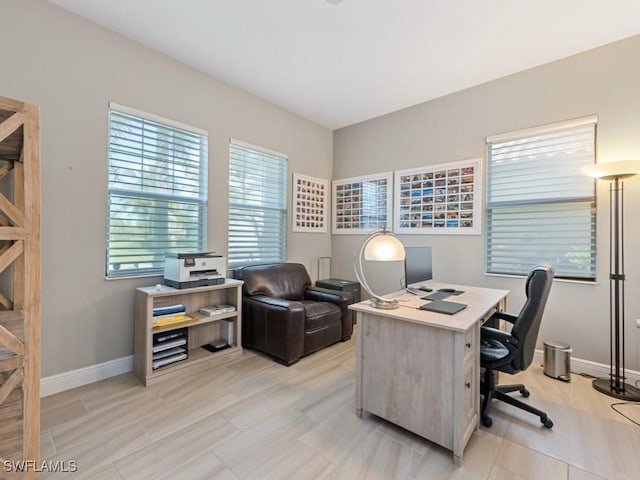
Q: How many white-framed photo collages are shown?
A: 3